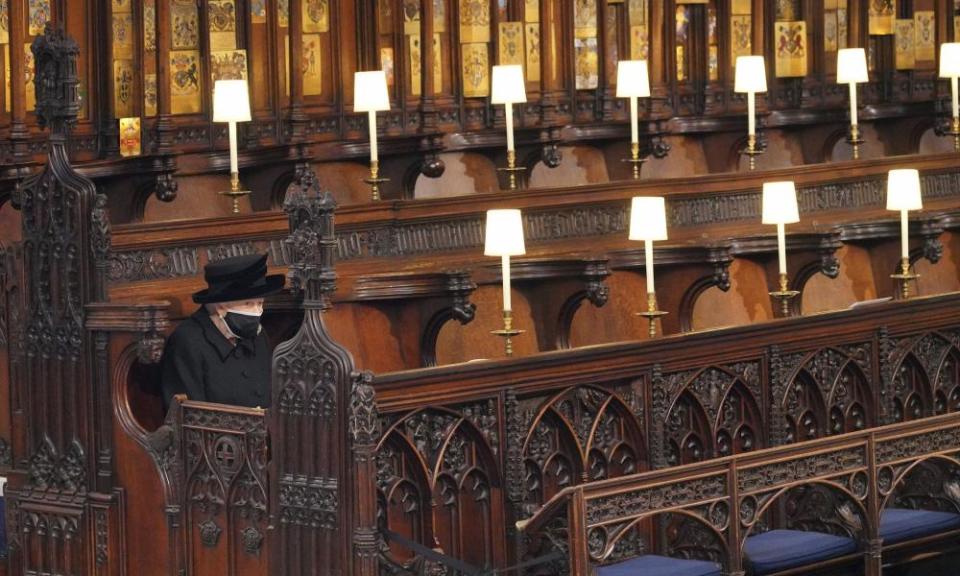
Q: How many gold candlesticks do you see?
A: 11